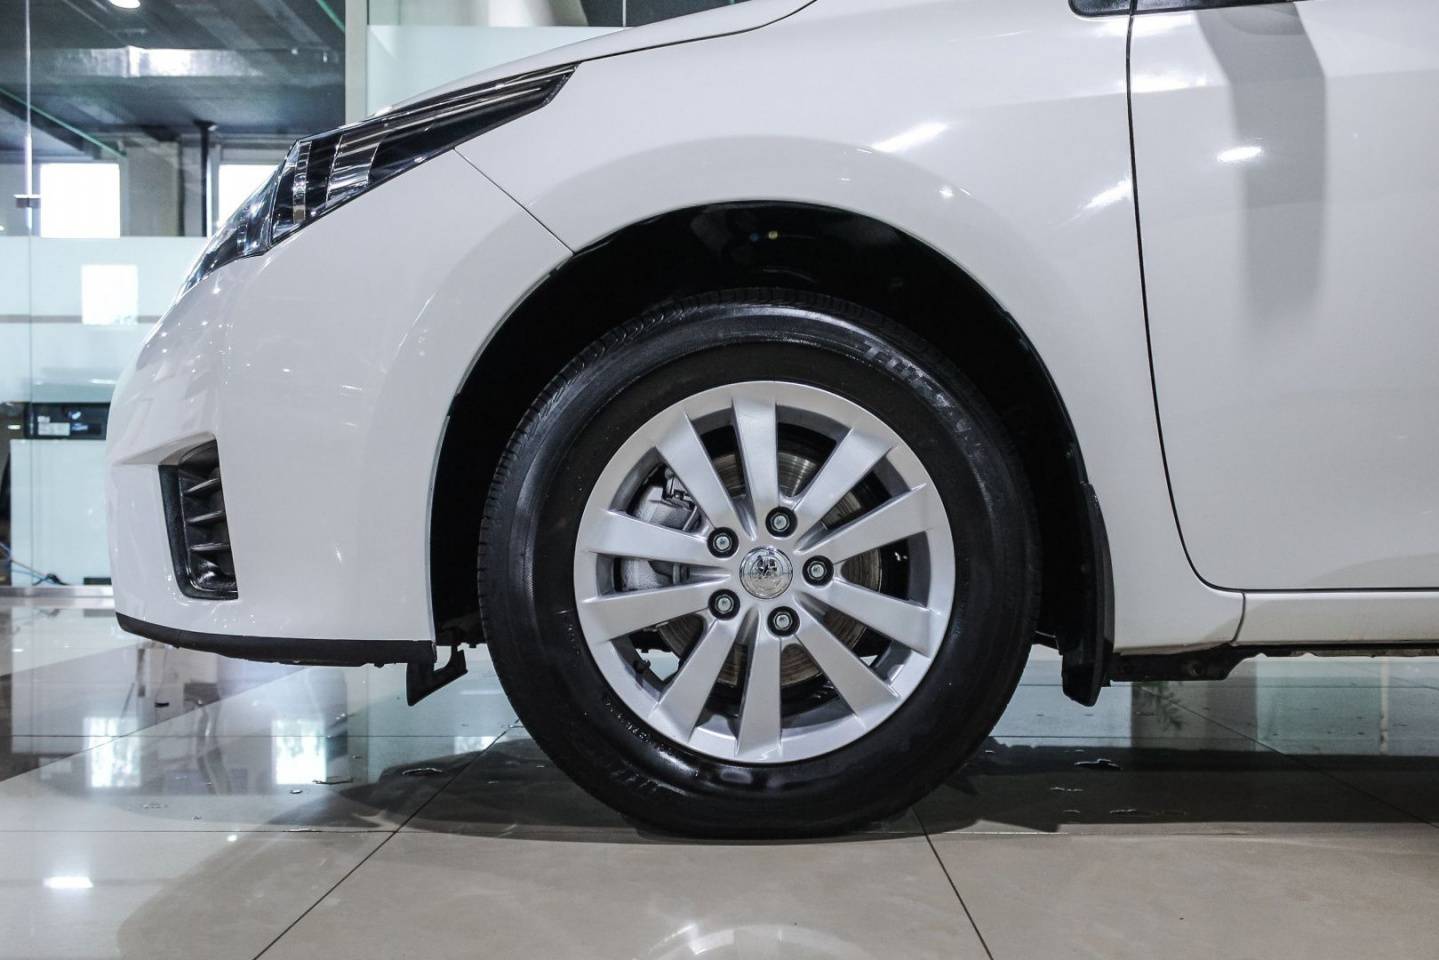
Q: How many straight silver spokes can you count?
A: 10